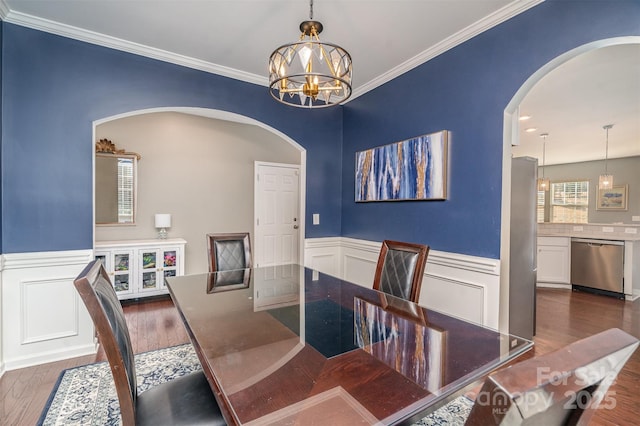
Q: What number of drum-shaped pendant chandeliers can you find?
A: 1